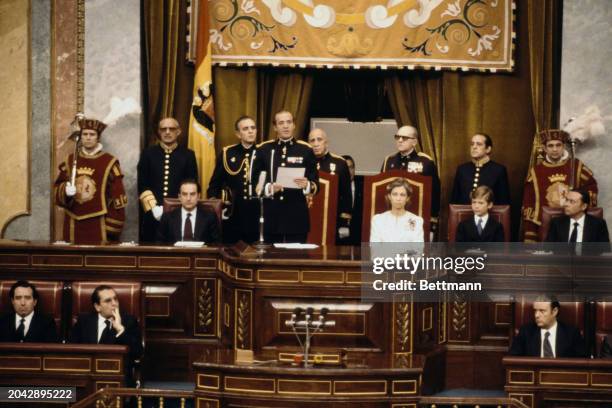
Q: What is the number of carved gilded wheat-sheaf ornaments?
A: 4